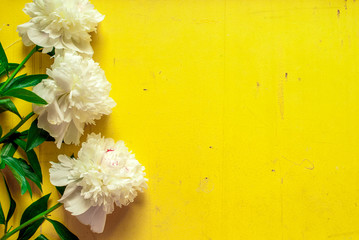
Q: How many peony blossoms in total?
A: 3